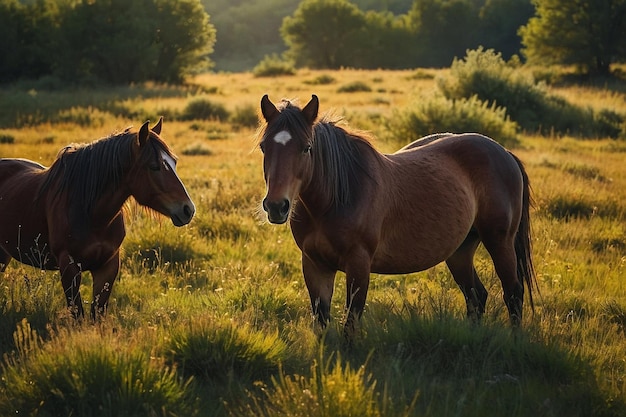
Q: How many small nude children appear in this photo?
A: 0